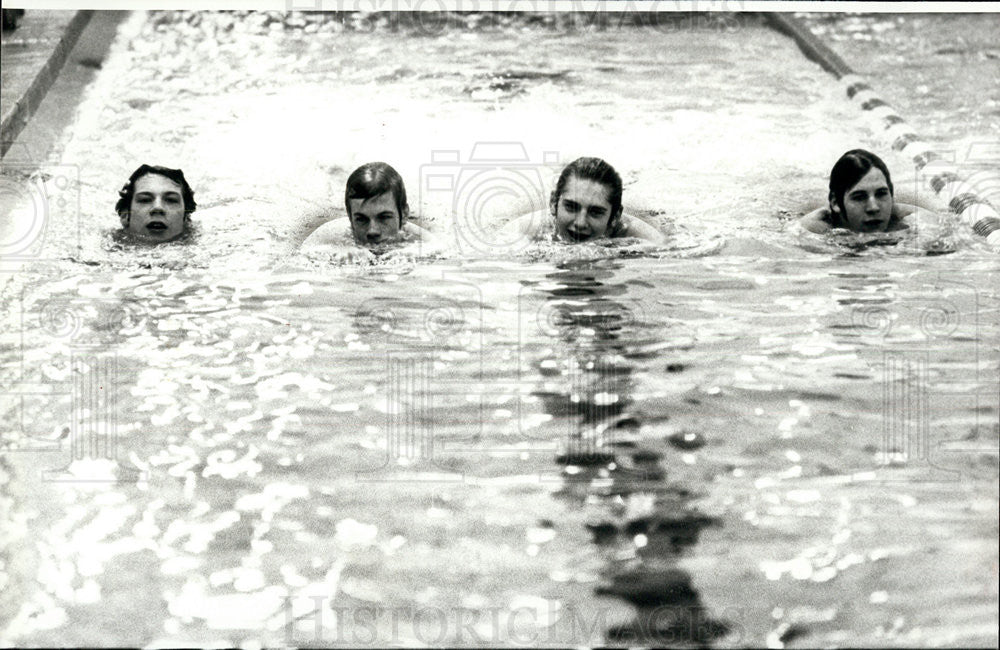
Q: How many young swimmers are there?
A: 4